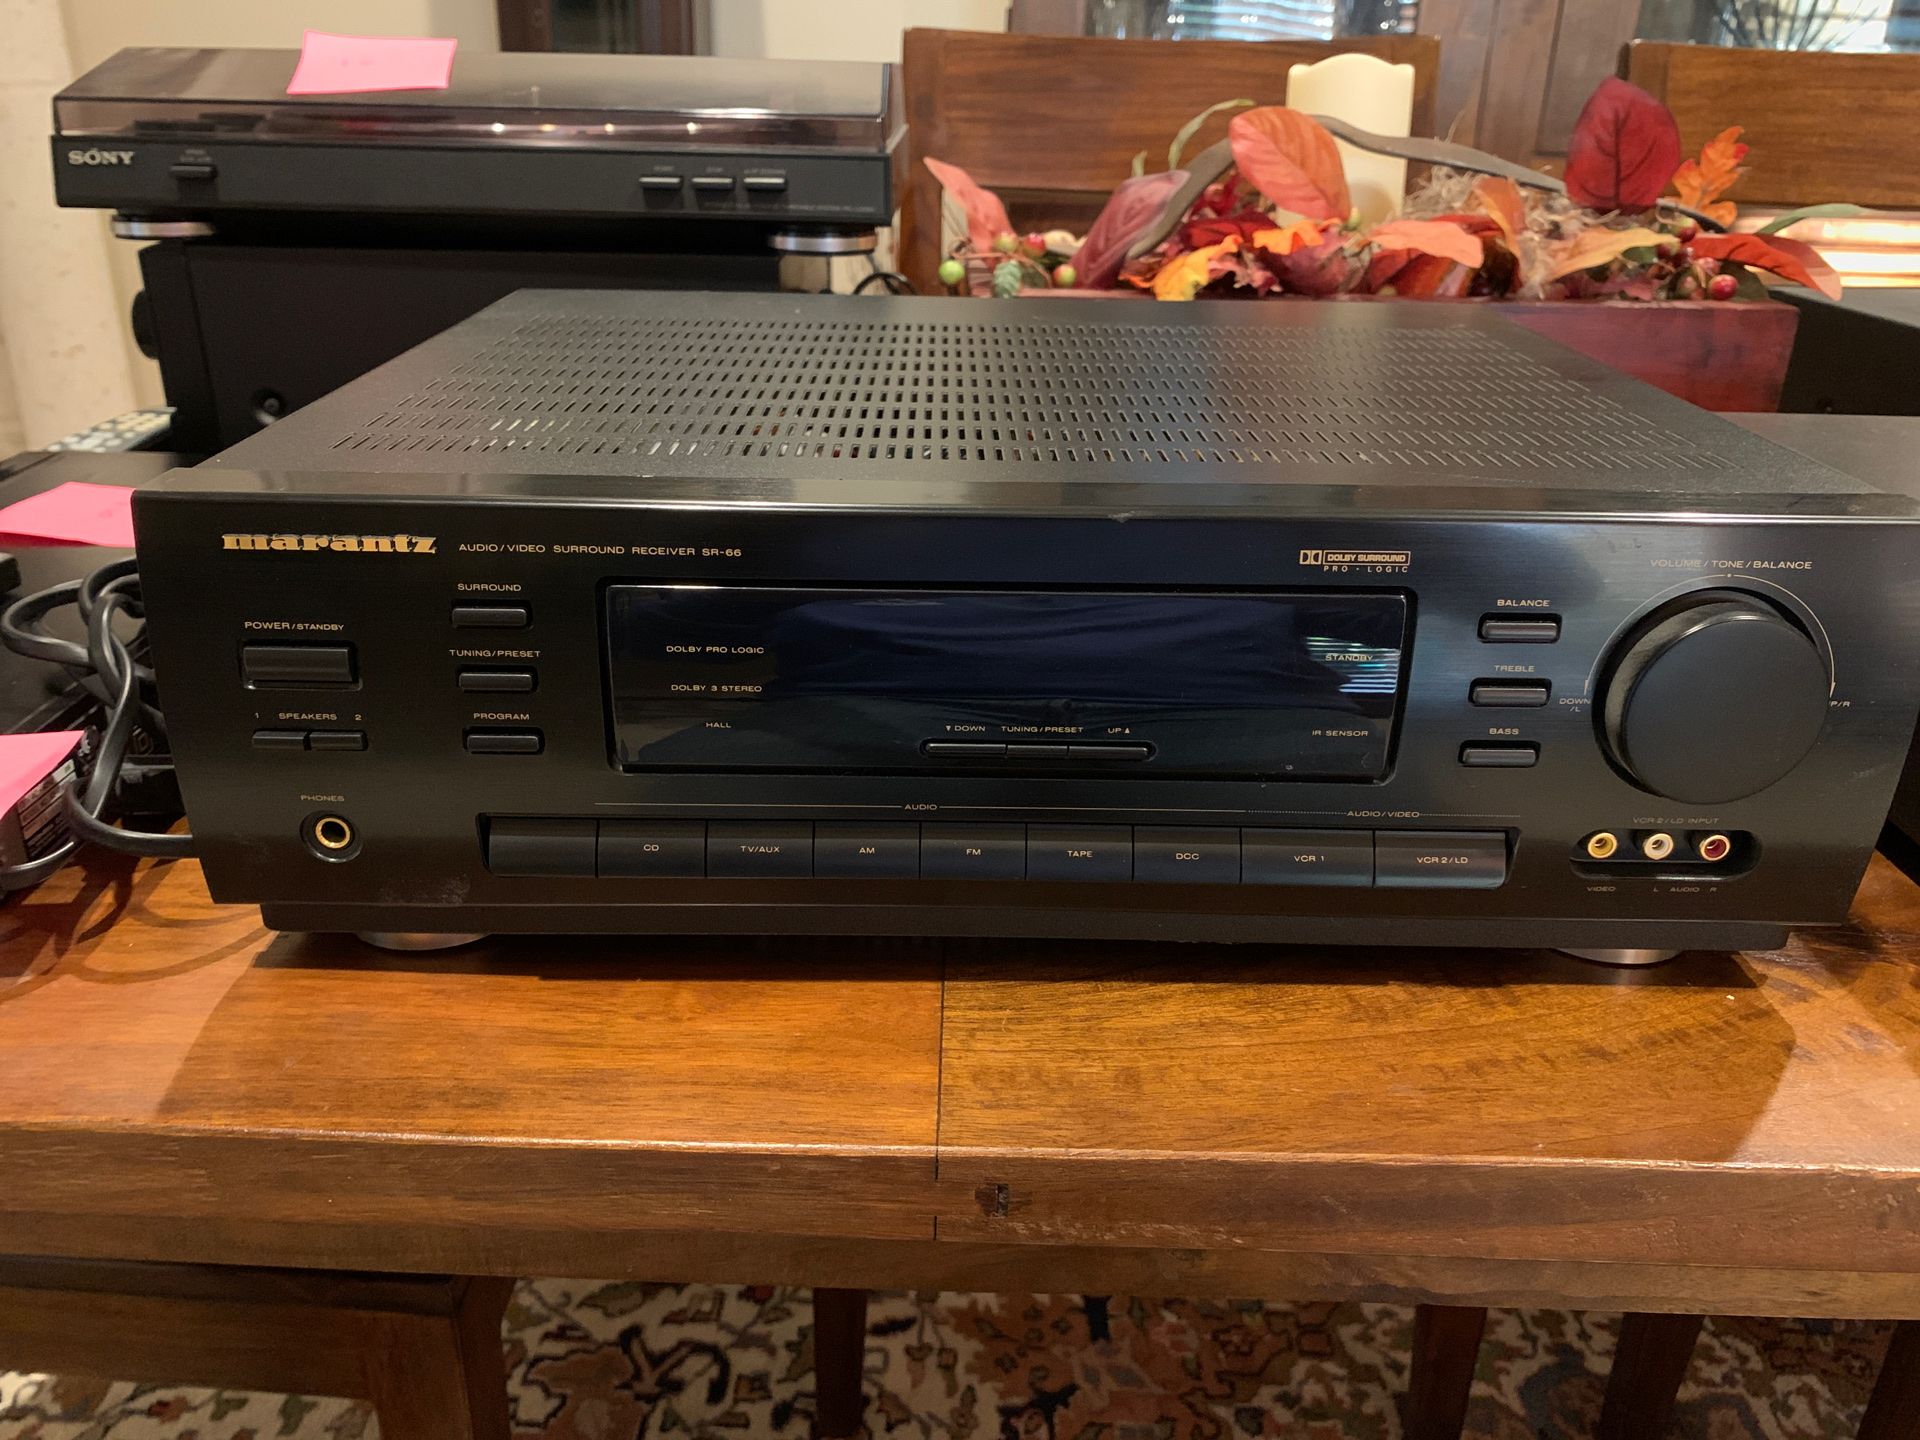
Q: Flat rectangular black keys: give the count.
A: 9